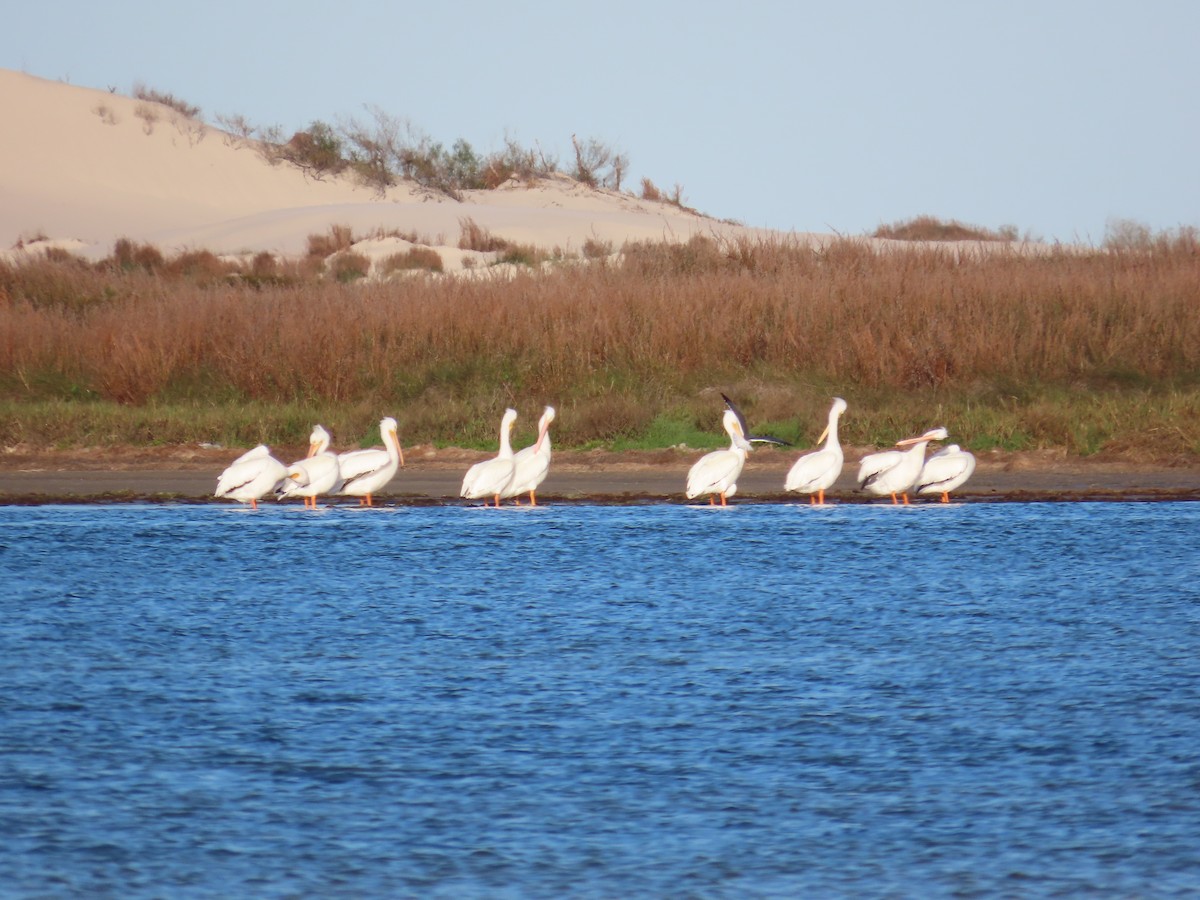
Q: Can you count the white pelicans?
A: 9